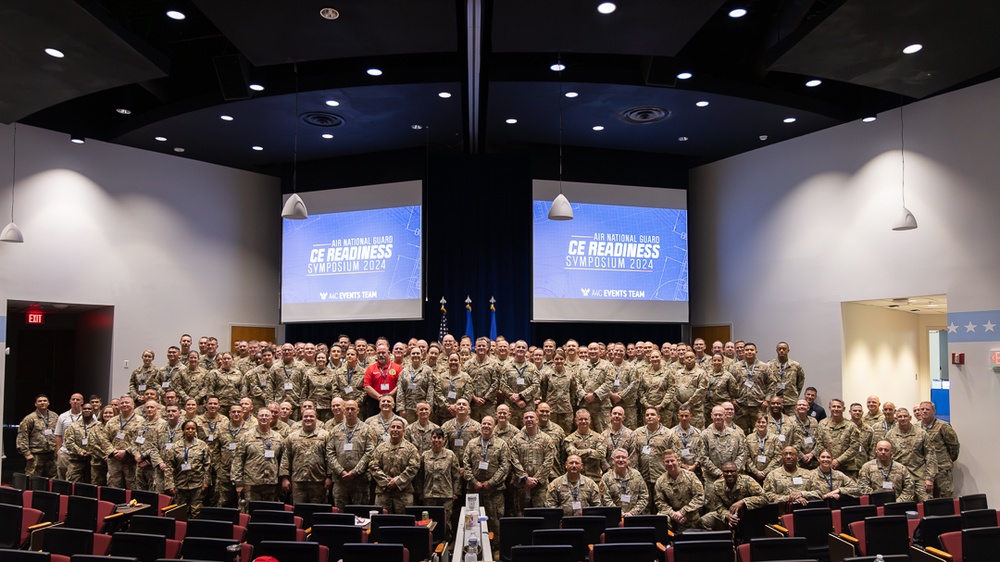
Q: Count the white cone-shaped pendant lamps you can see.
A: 4